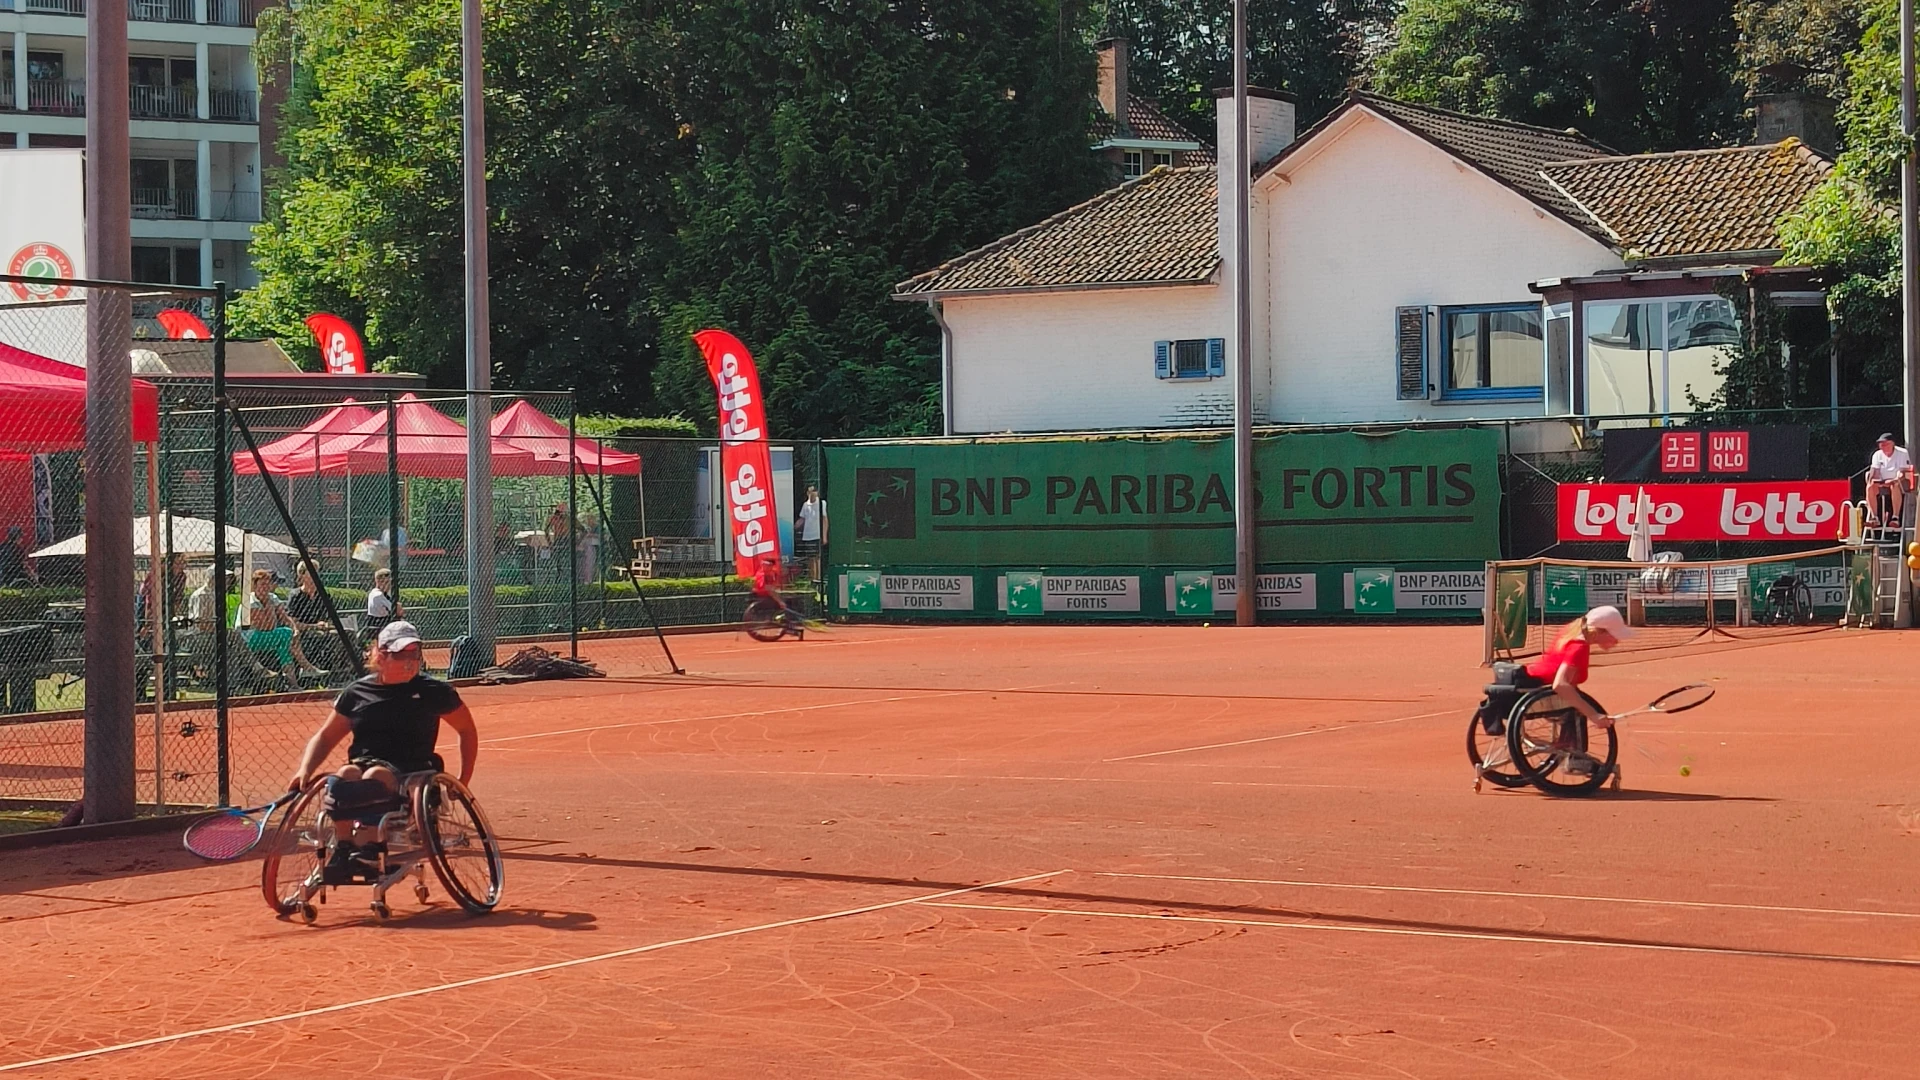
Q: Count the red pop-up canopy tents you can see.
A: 4